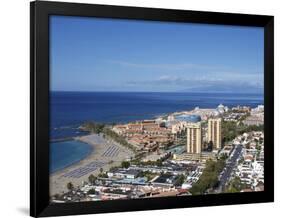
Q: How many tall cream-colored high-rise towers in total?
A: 2